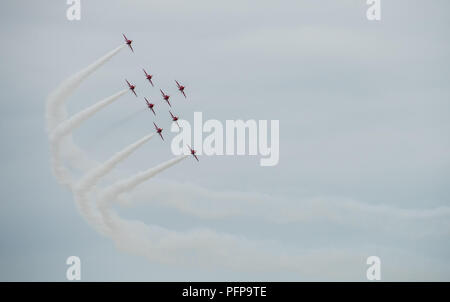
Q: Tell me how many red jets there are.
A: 9